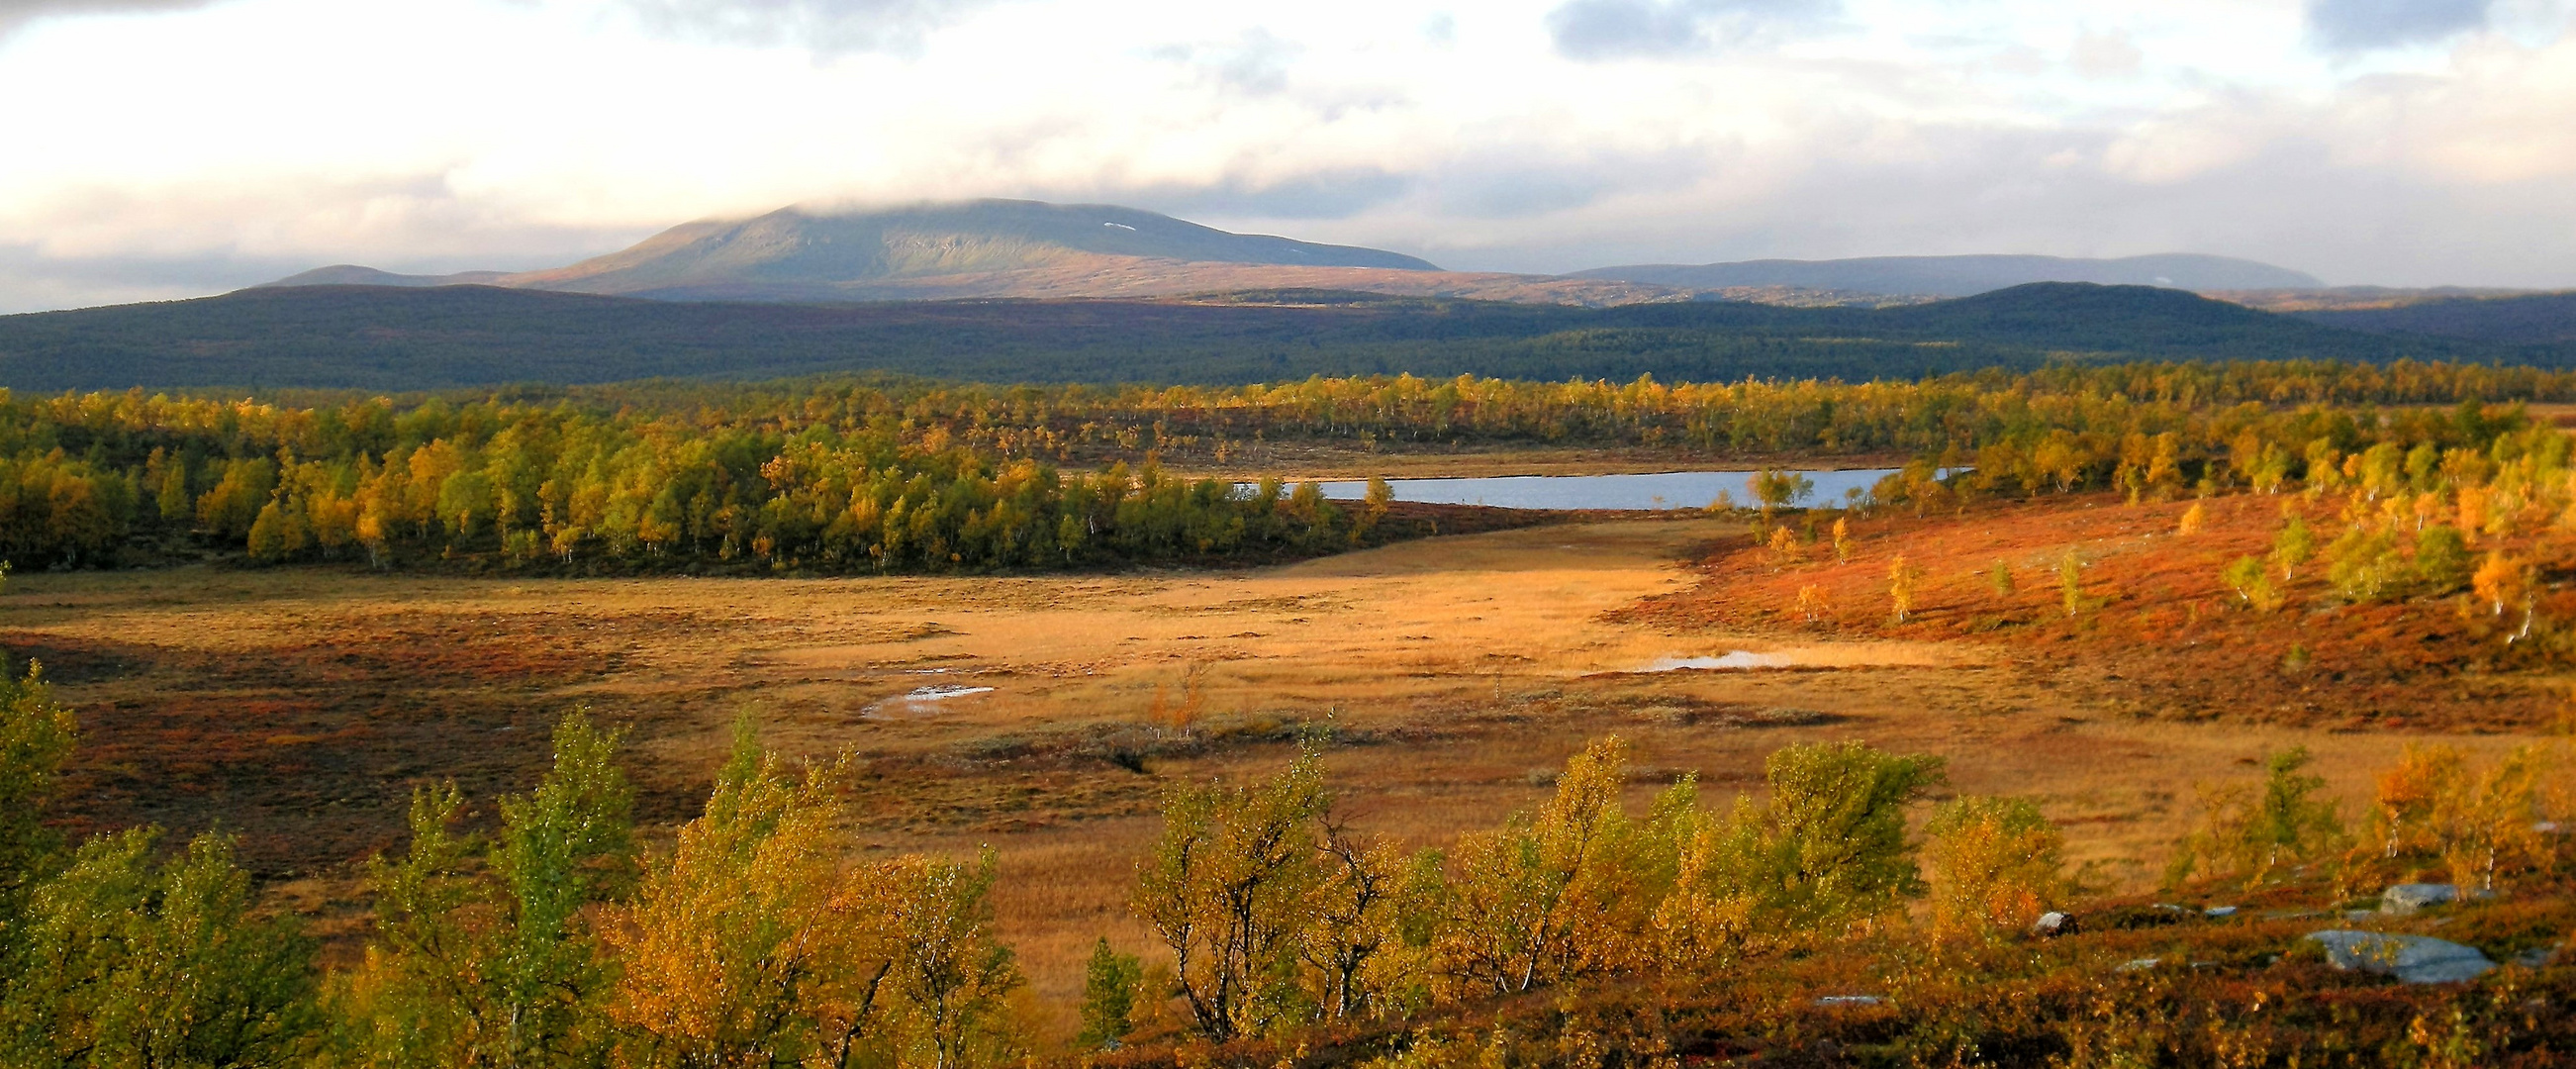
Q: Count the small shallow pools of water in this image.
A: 2